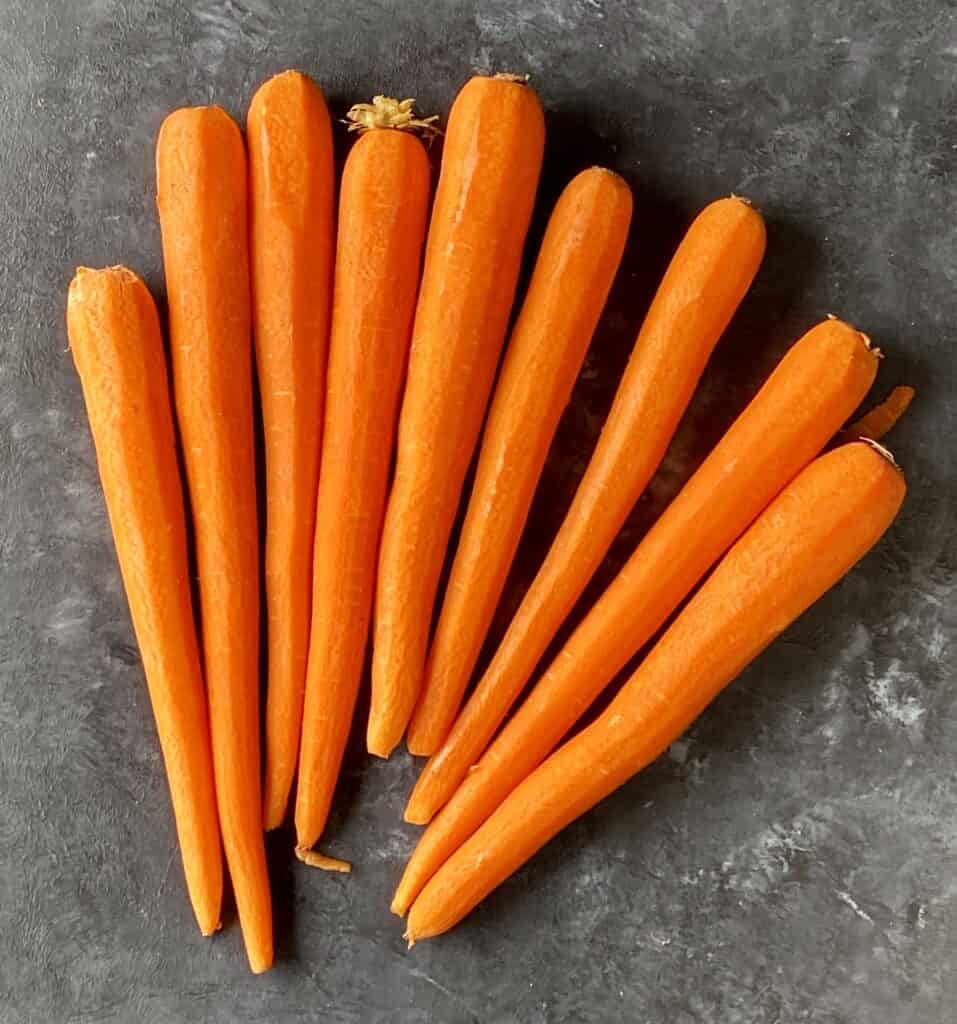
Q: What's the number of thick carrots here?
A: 9